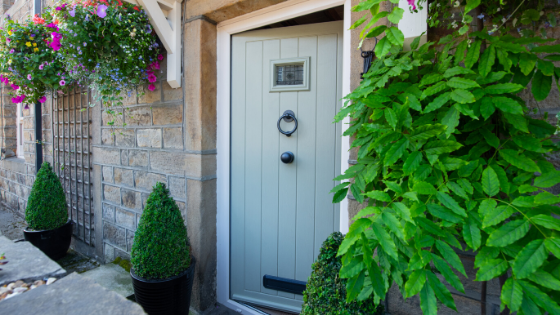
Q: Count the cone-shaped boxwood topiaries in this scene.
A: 3